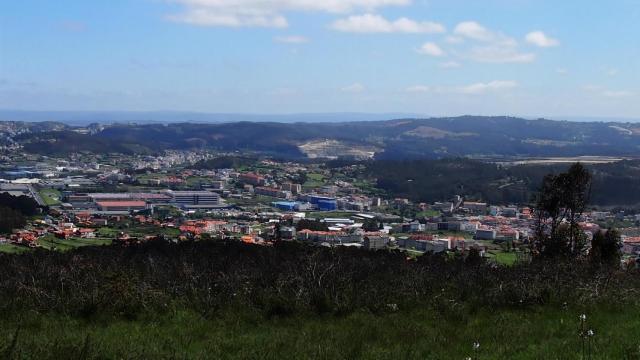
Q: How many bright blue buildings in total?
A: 2